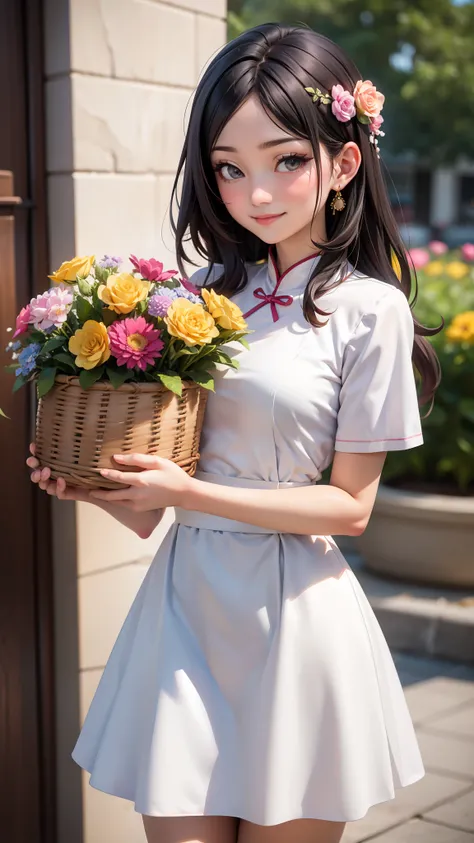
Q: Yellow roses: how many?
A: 5